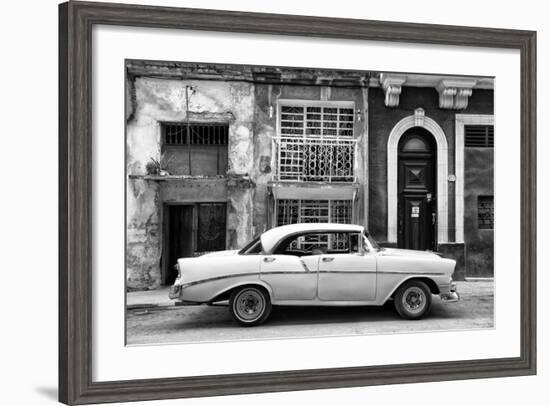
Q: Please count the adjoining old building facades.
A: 3